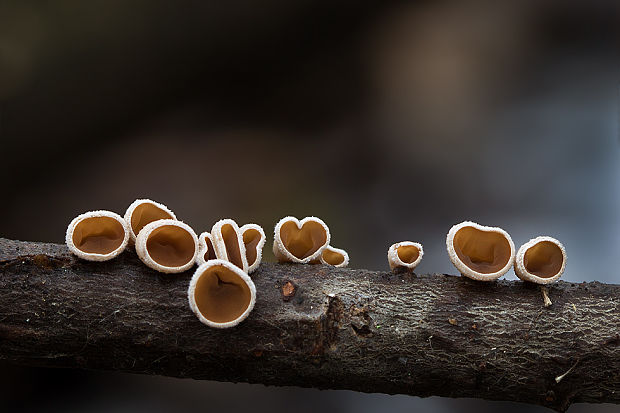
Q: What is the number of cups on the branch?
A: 12